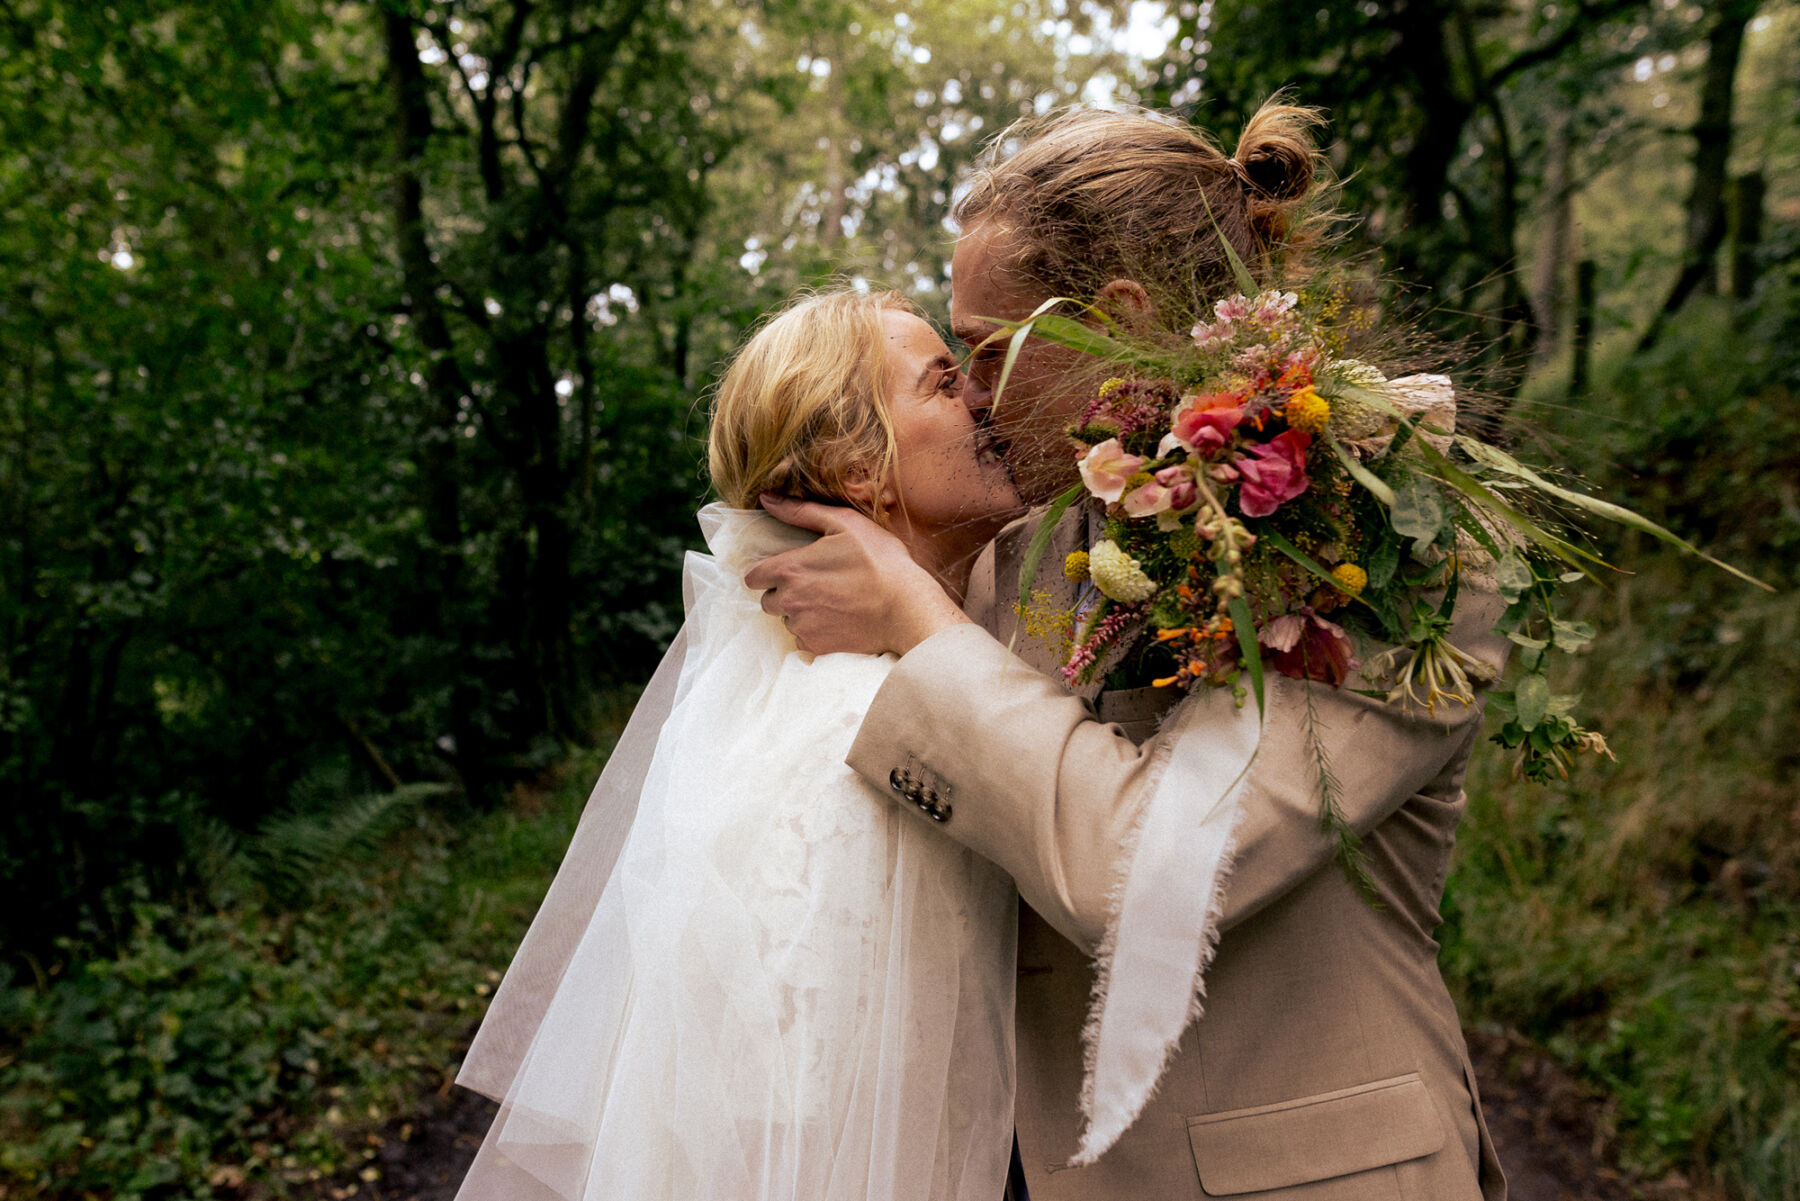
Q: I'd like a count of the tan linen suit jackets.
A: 1